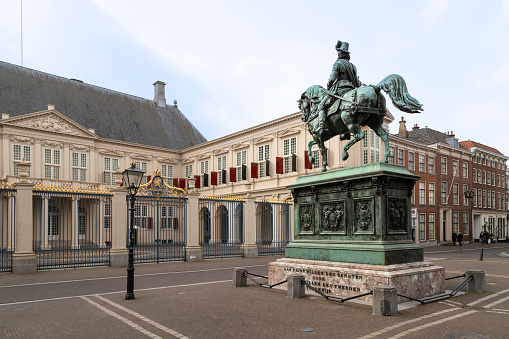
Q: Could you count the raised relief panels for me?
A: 4